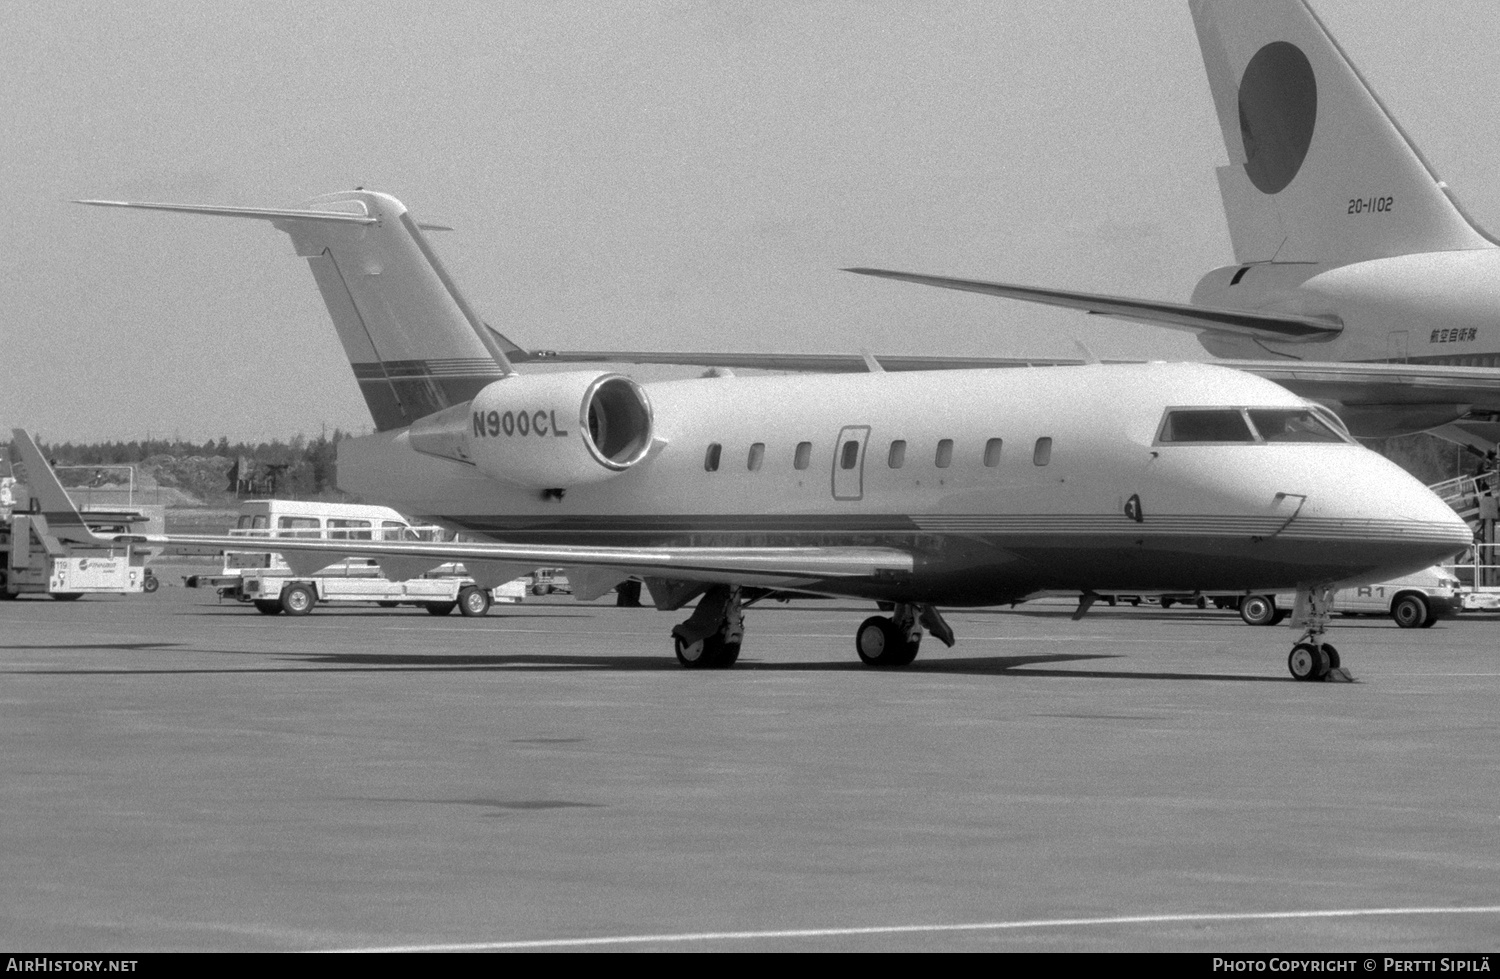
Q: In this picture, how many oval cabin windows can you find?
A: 8